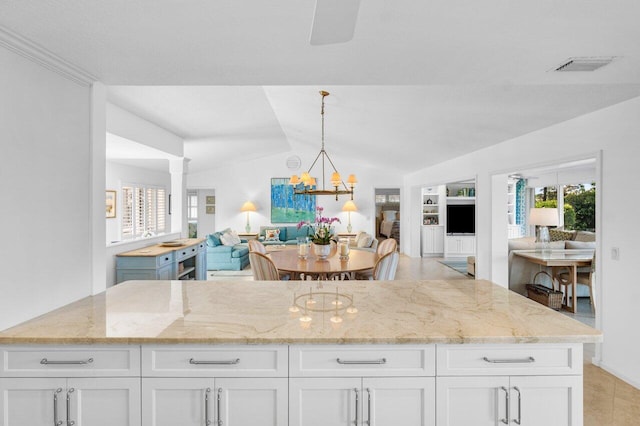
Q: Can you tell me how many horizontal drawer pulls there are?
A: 4